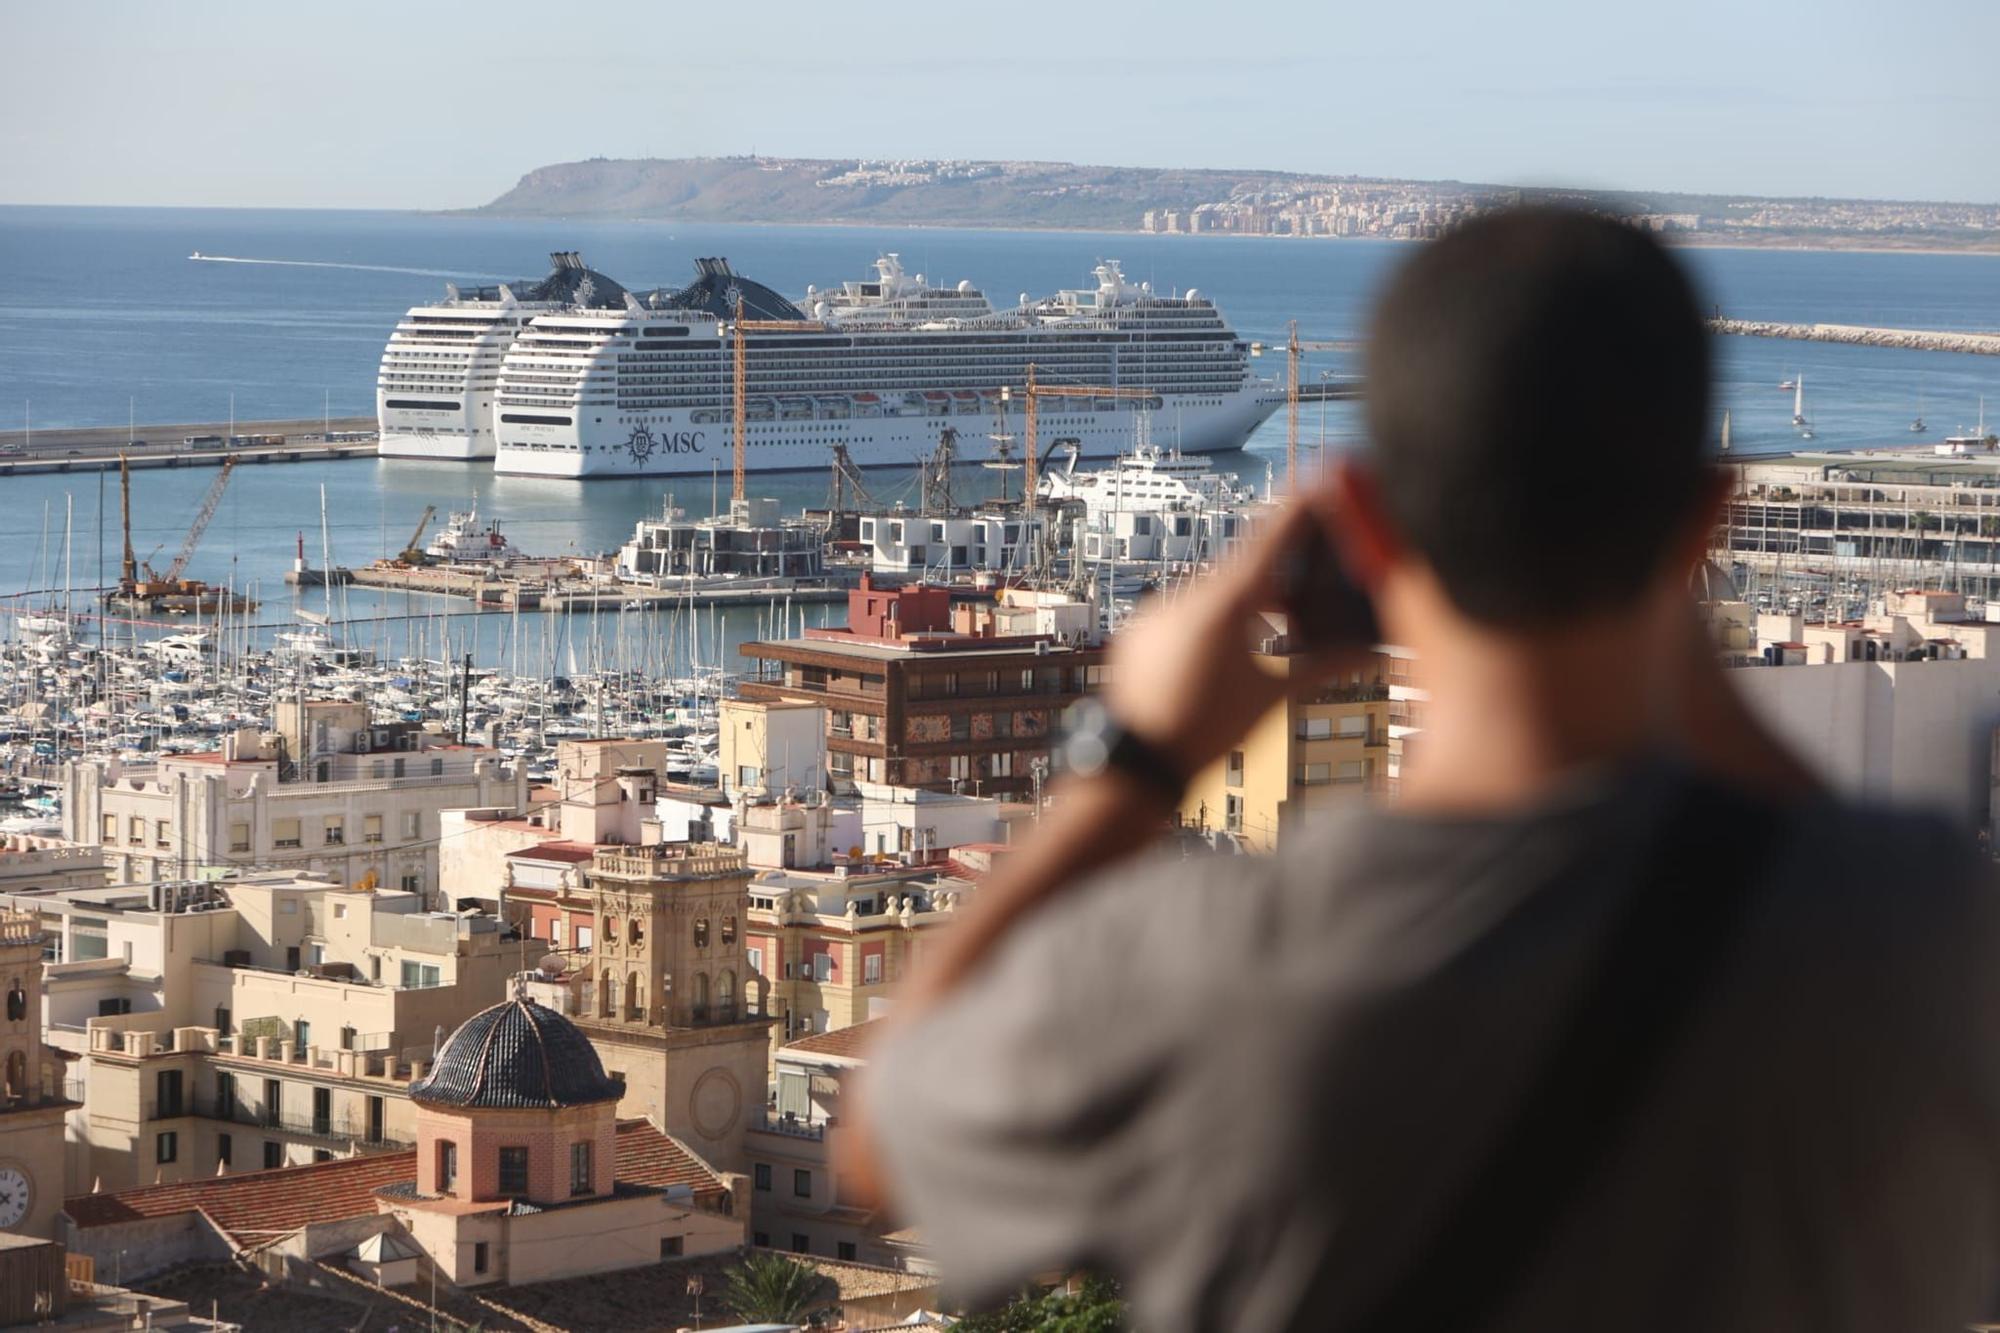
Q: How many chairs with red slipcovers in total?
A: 0